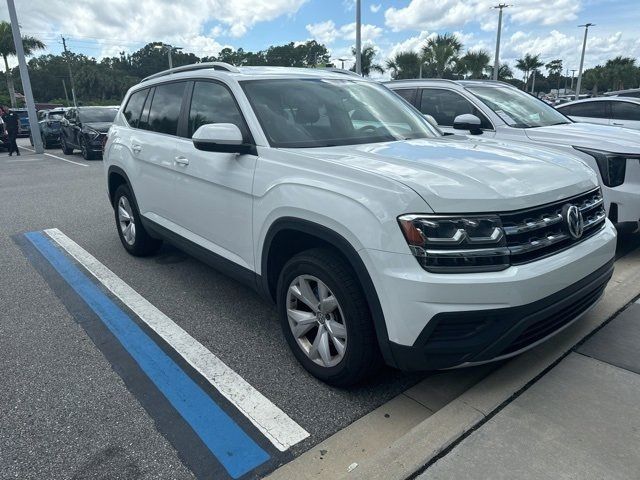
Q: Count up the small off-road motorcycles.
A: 0